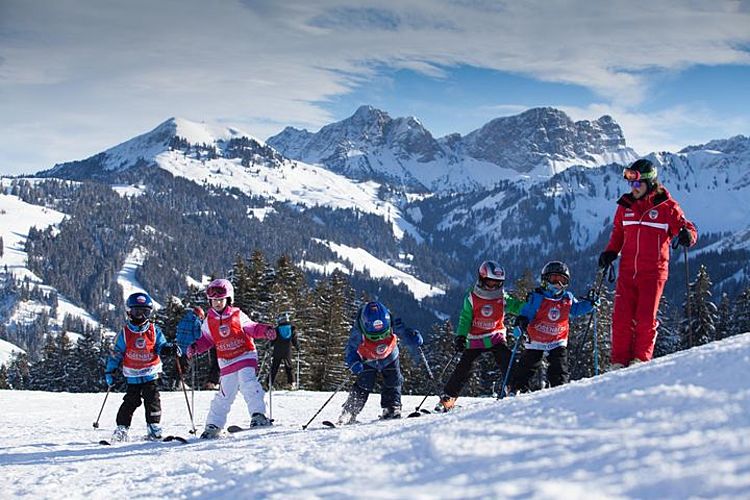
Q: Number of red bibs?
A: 5